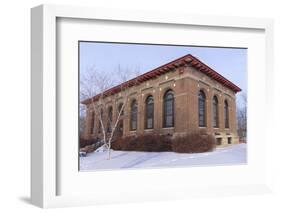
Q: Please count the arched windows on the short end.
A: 3